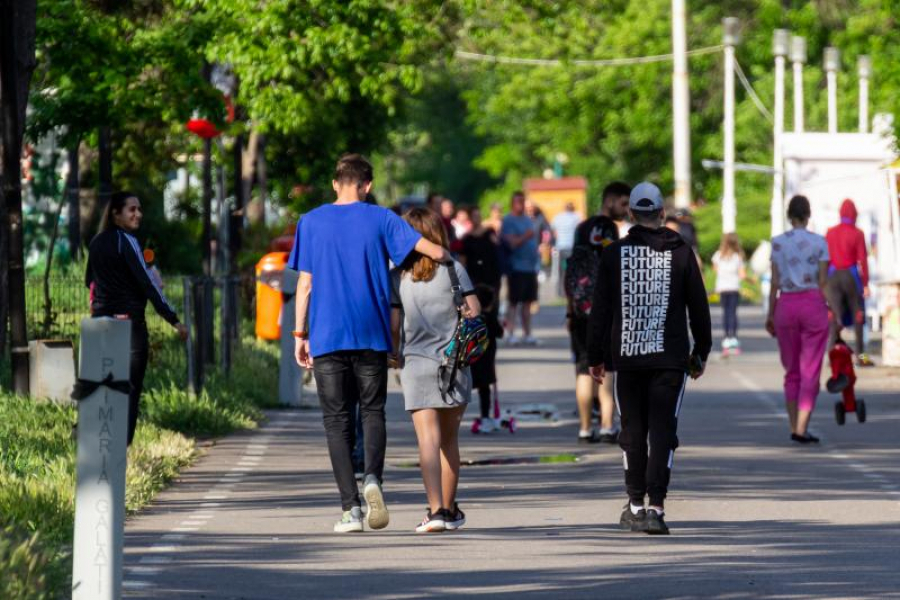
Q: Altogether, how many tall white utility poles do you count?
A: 6